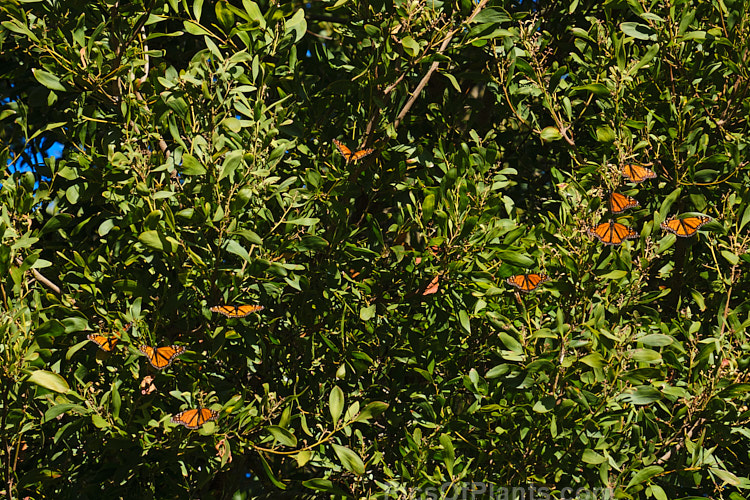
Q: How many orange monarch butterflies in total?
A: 10